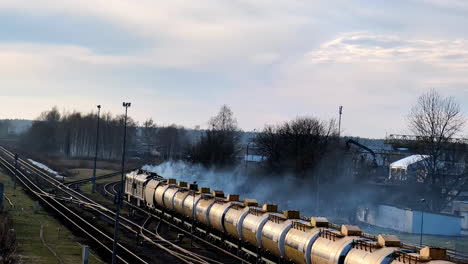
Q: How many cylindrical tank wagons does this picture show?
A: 13